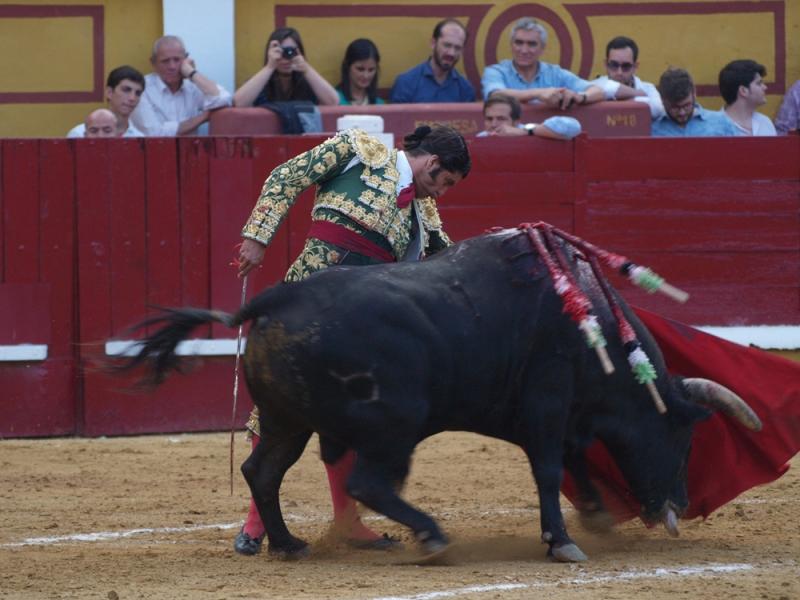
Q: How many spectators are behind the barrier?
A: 12